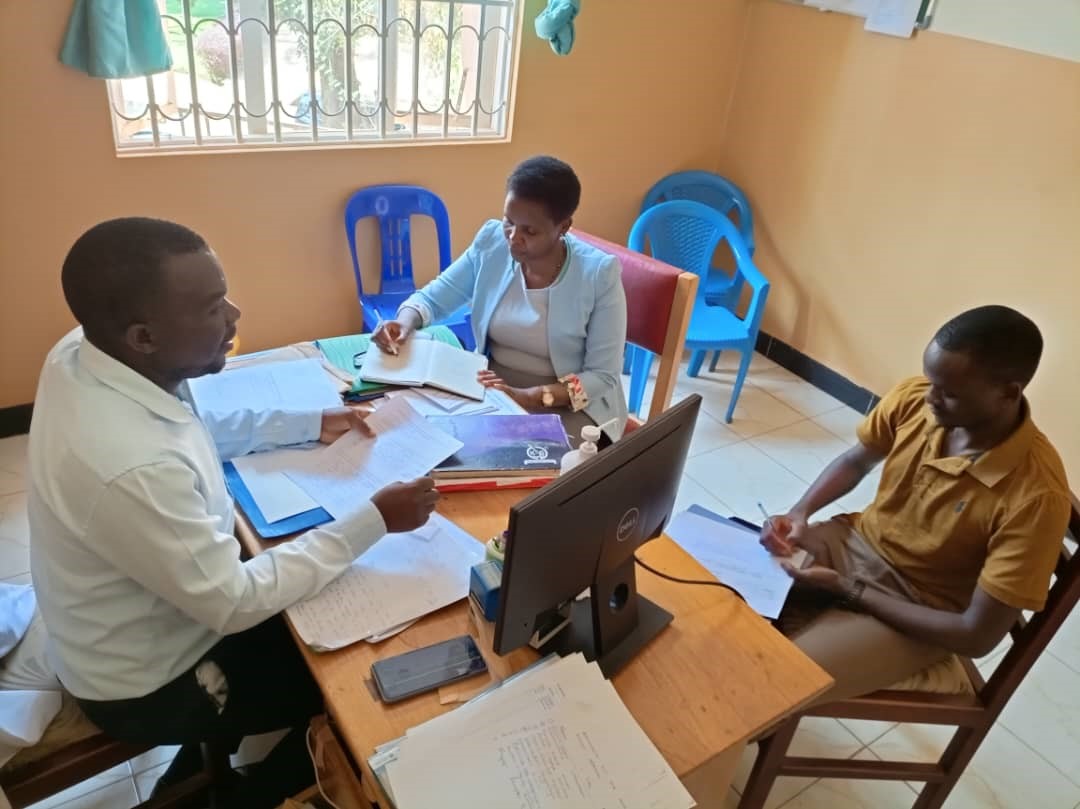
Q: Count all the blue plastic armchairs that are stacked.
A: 2